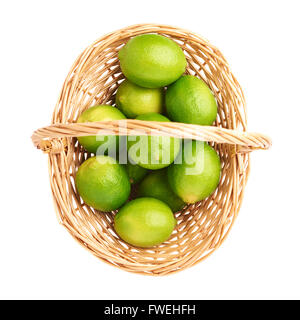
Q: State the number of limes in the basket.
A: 10